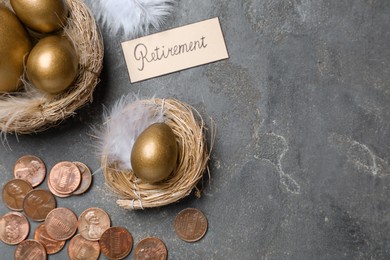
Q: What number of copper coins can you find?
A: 15